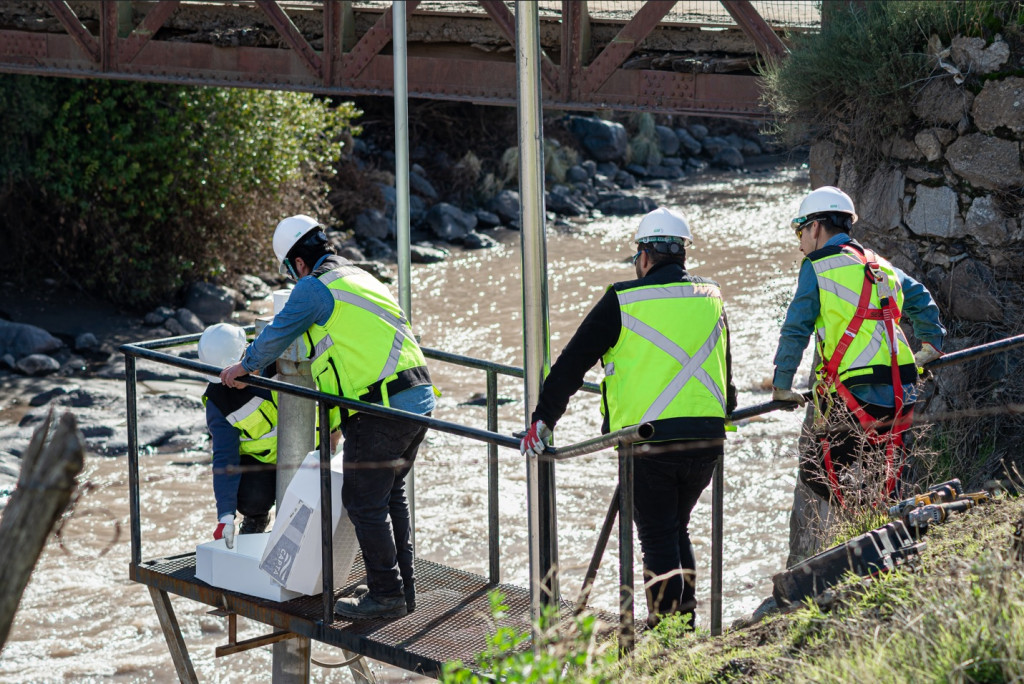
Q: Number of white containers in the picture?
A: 2